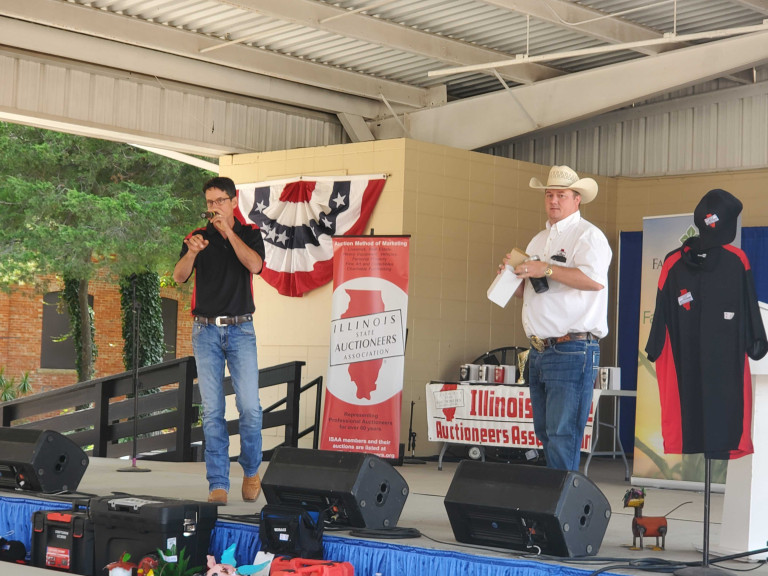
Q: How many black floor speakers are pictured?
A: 3